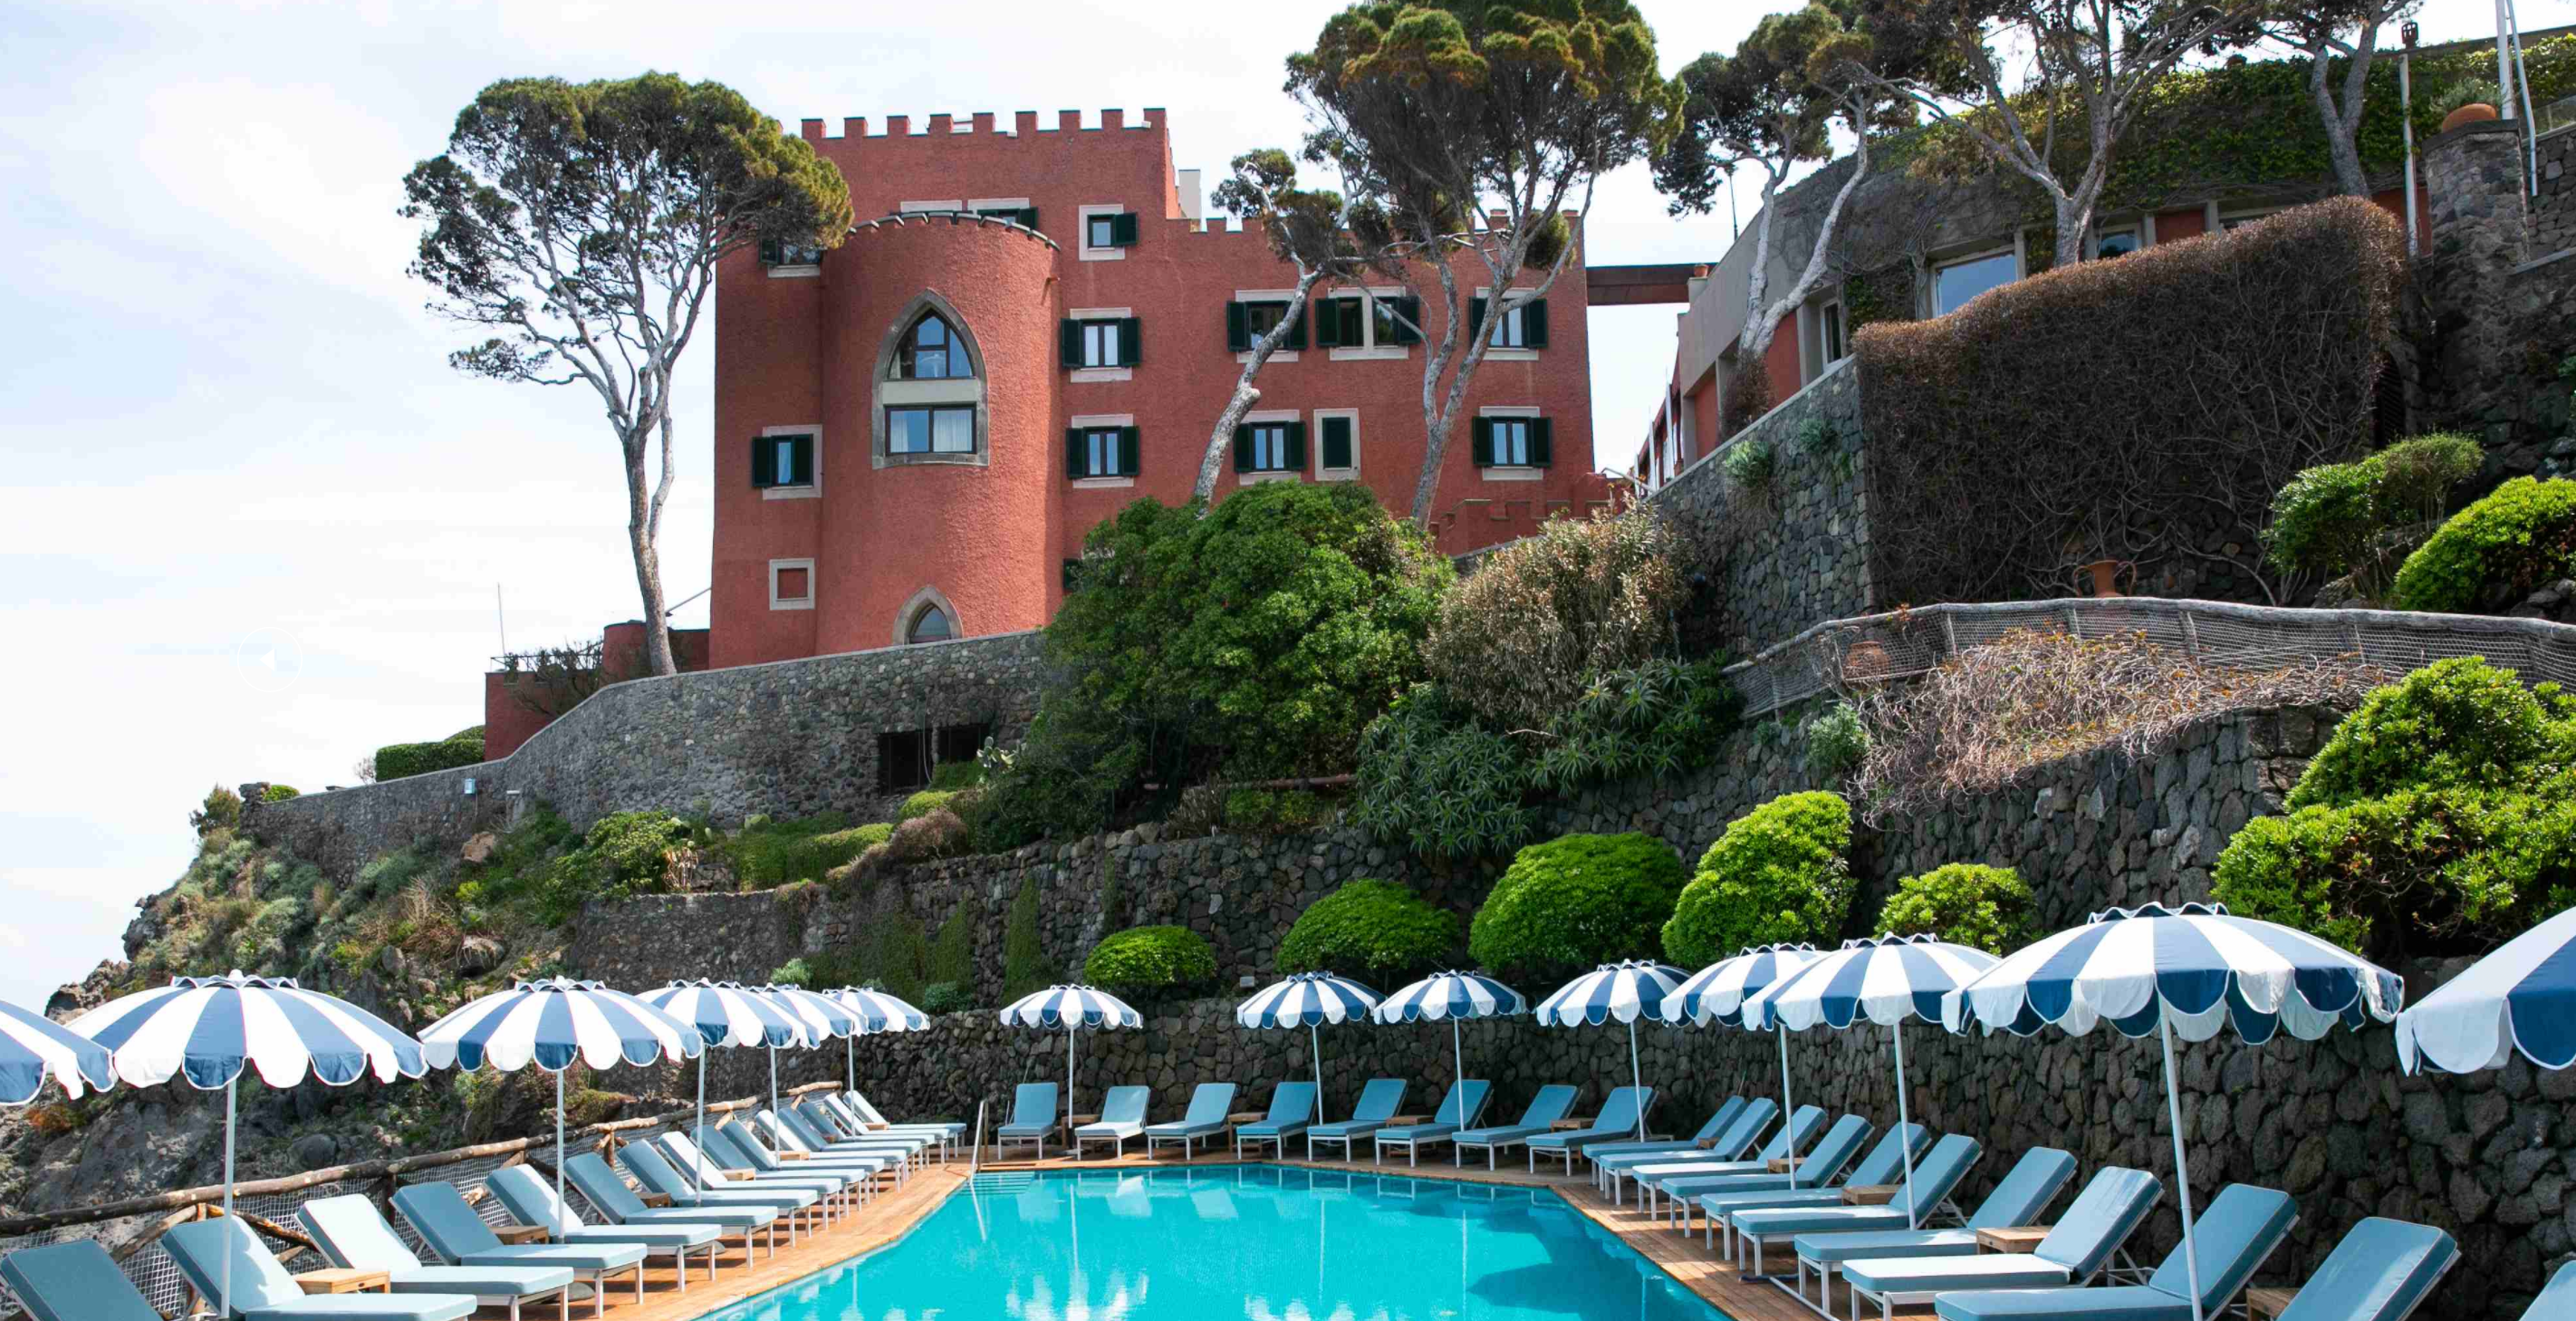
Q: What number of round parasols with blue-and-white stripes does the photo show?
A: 14